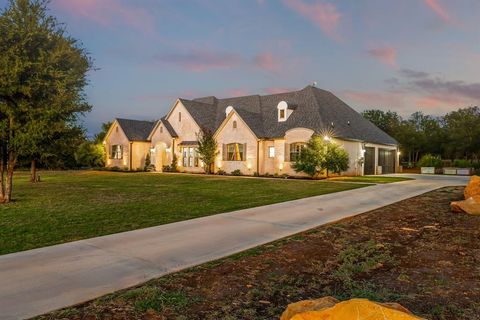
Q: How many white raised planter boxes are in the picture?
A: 3